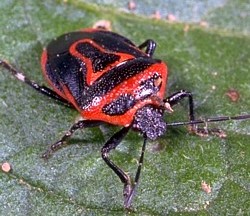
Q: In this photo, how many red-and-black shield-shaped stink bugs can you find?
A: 1